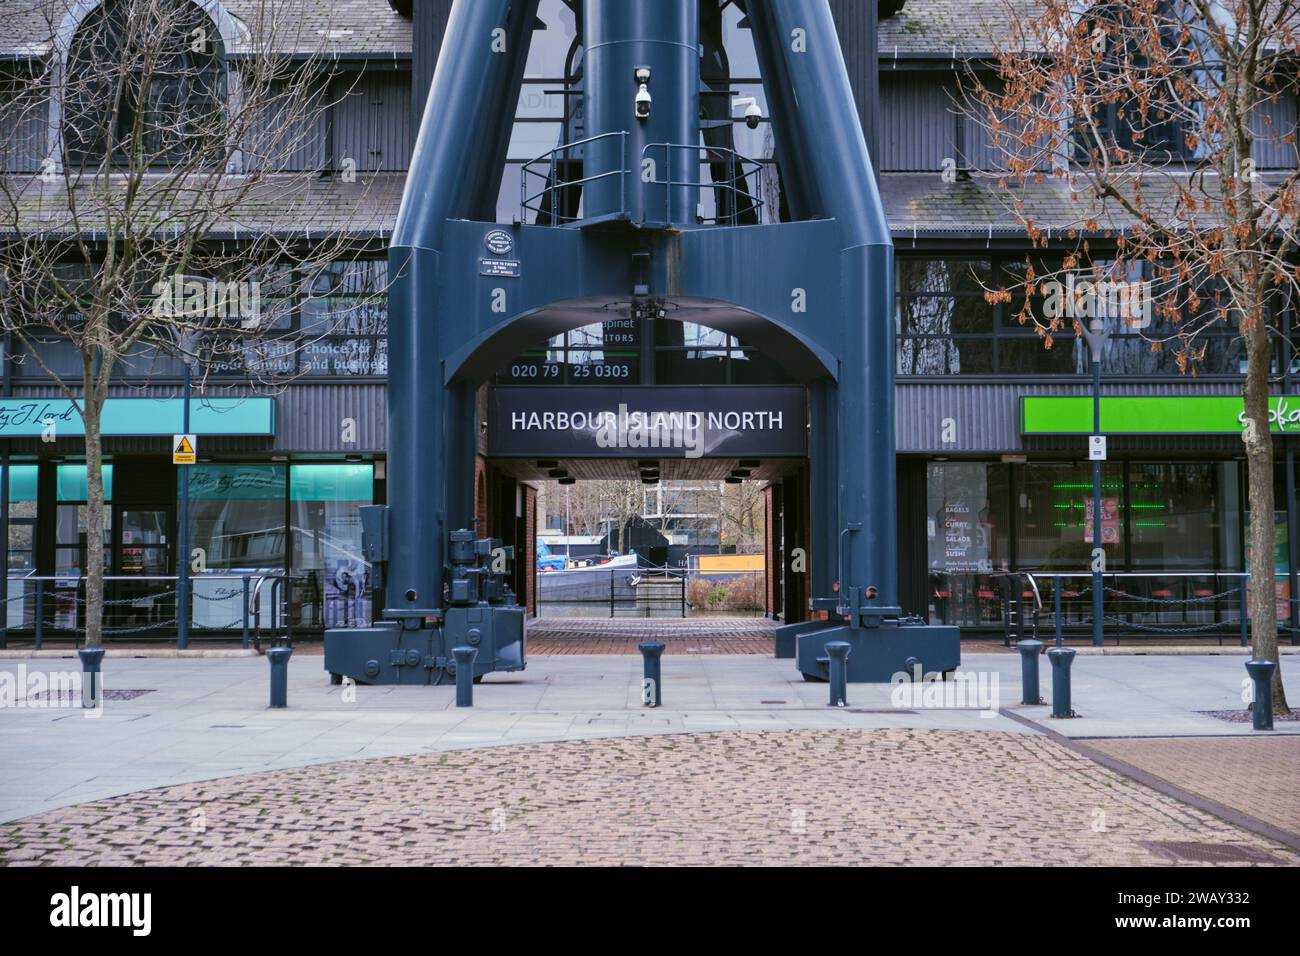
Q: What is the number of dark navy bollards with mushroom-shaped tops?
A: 8